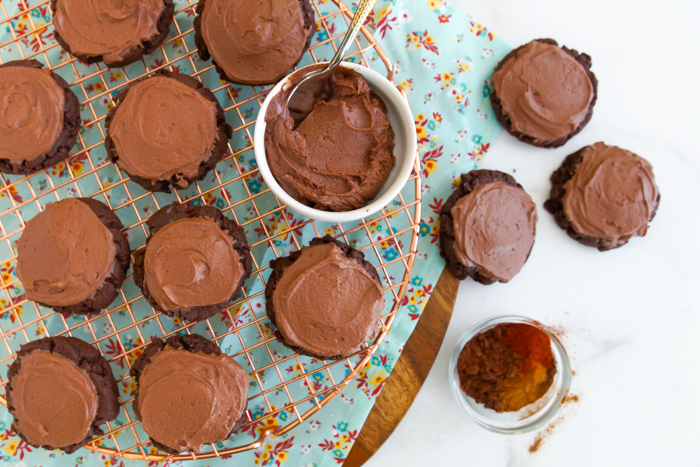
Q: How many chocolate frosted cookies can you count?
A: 12